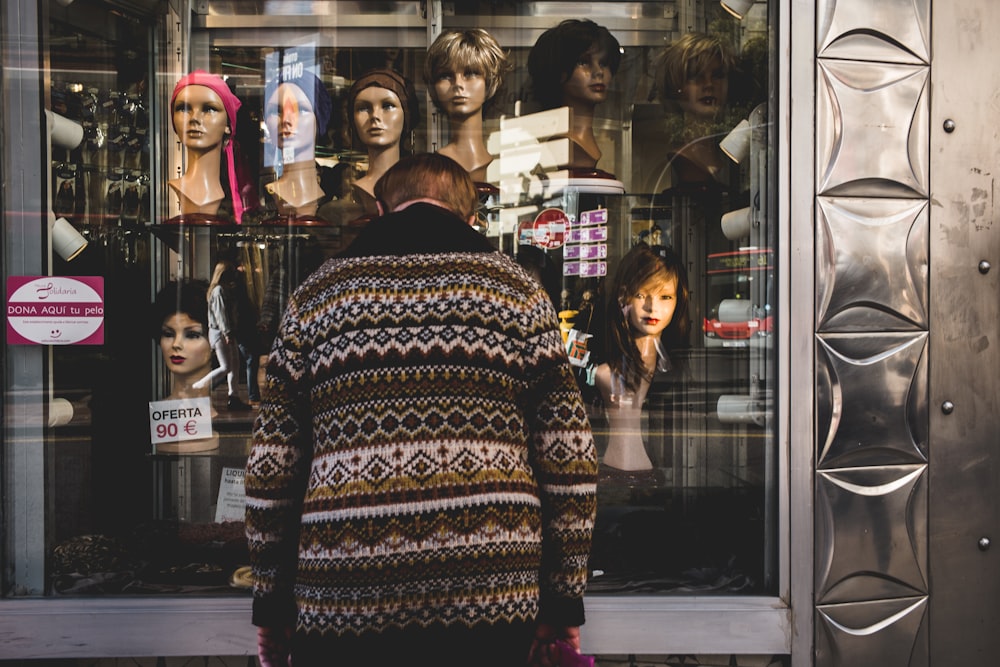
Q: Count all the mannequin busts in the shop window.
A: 8